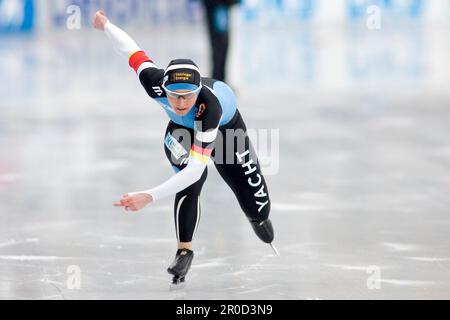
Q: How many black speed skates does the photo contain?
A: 2